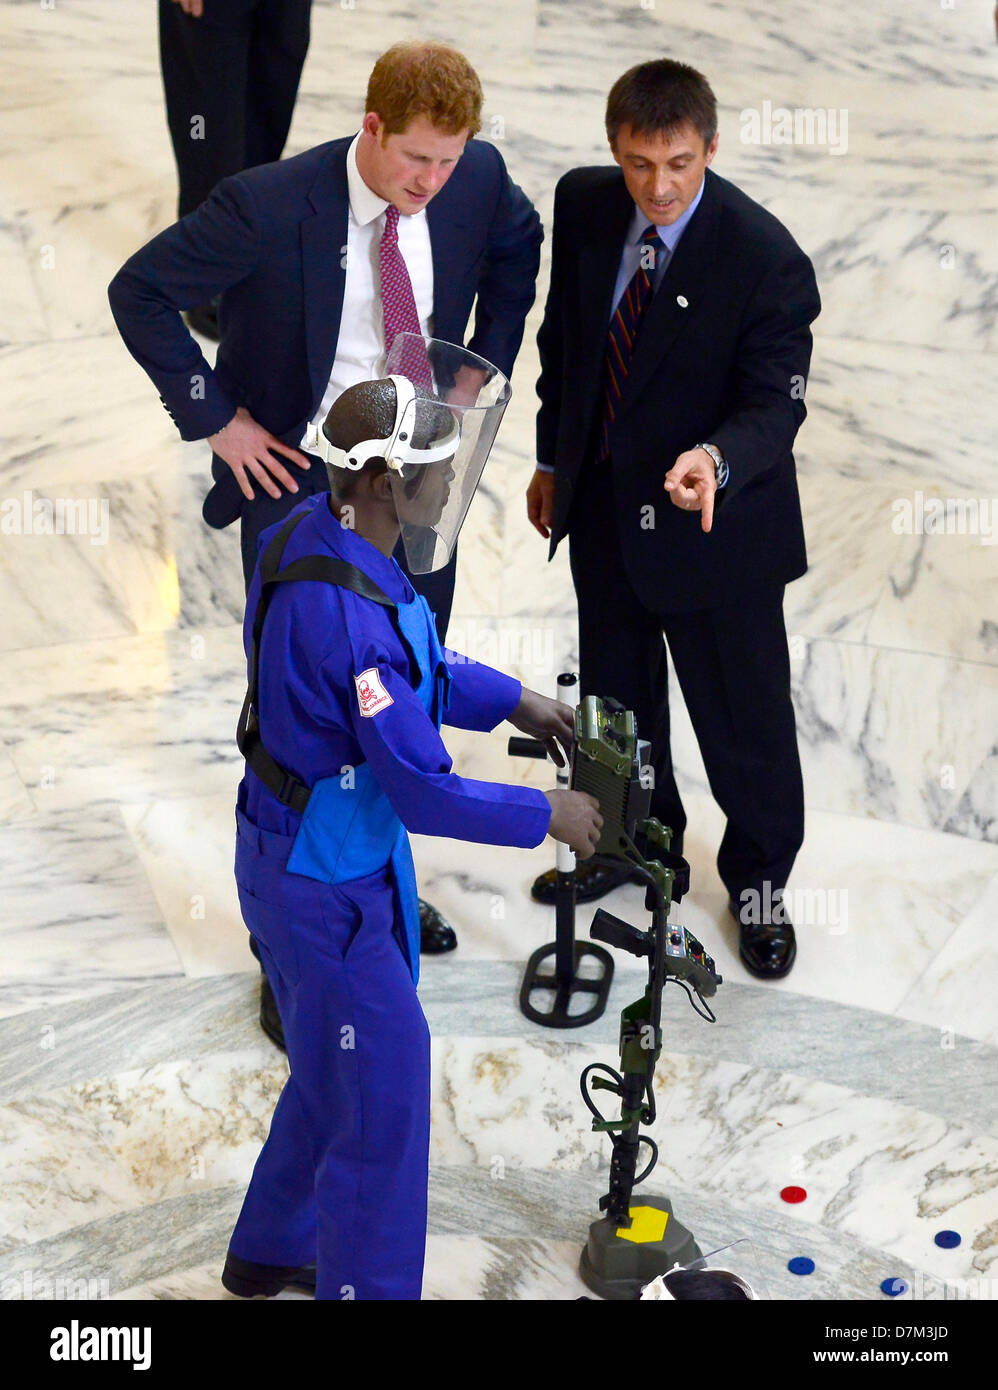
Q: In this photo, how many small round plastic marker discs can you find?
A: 4